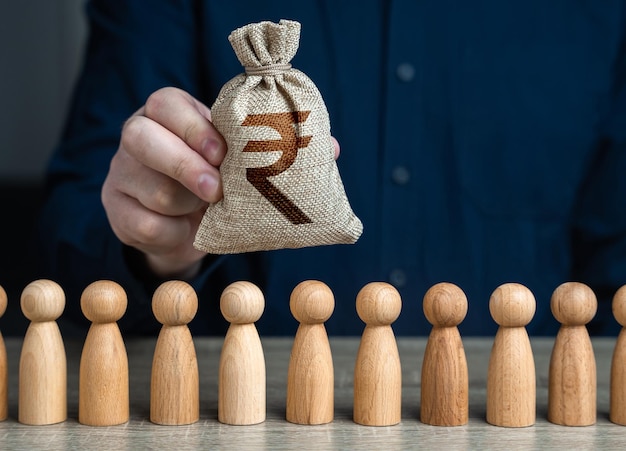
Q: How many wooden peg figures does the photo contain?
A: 11